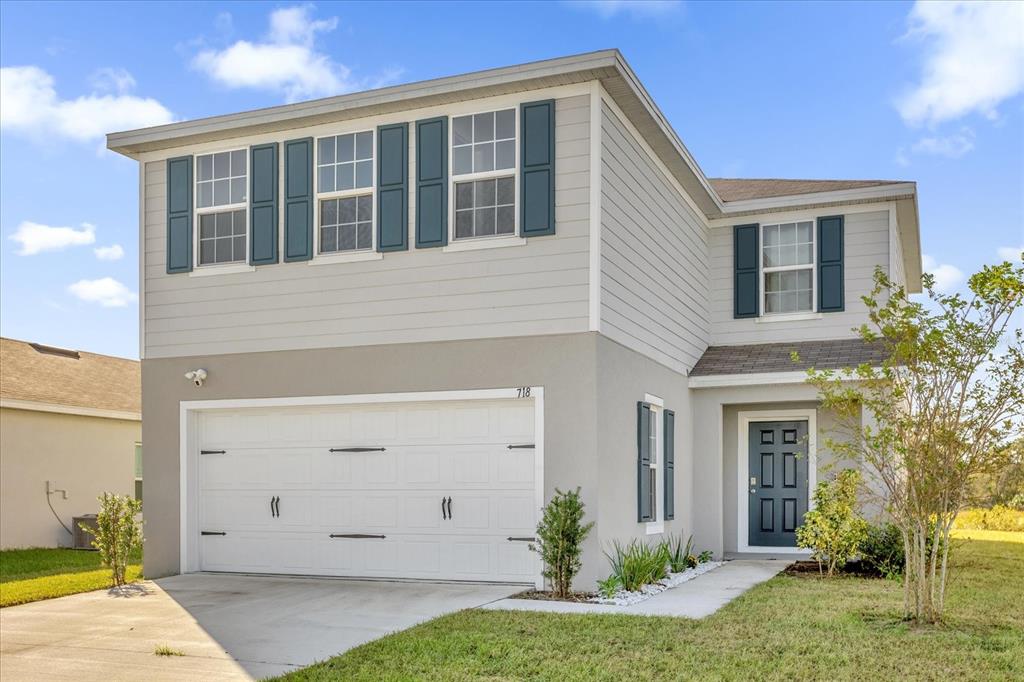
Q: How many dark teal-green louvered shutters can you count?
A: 10